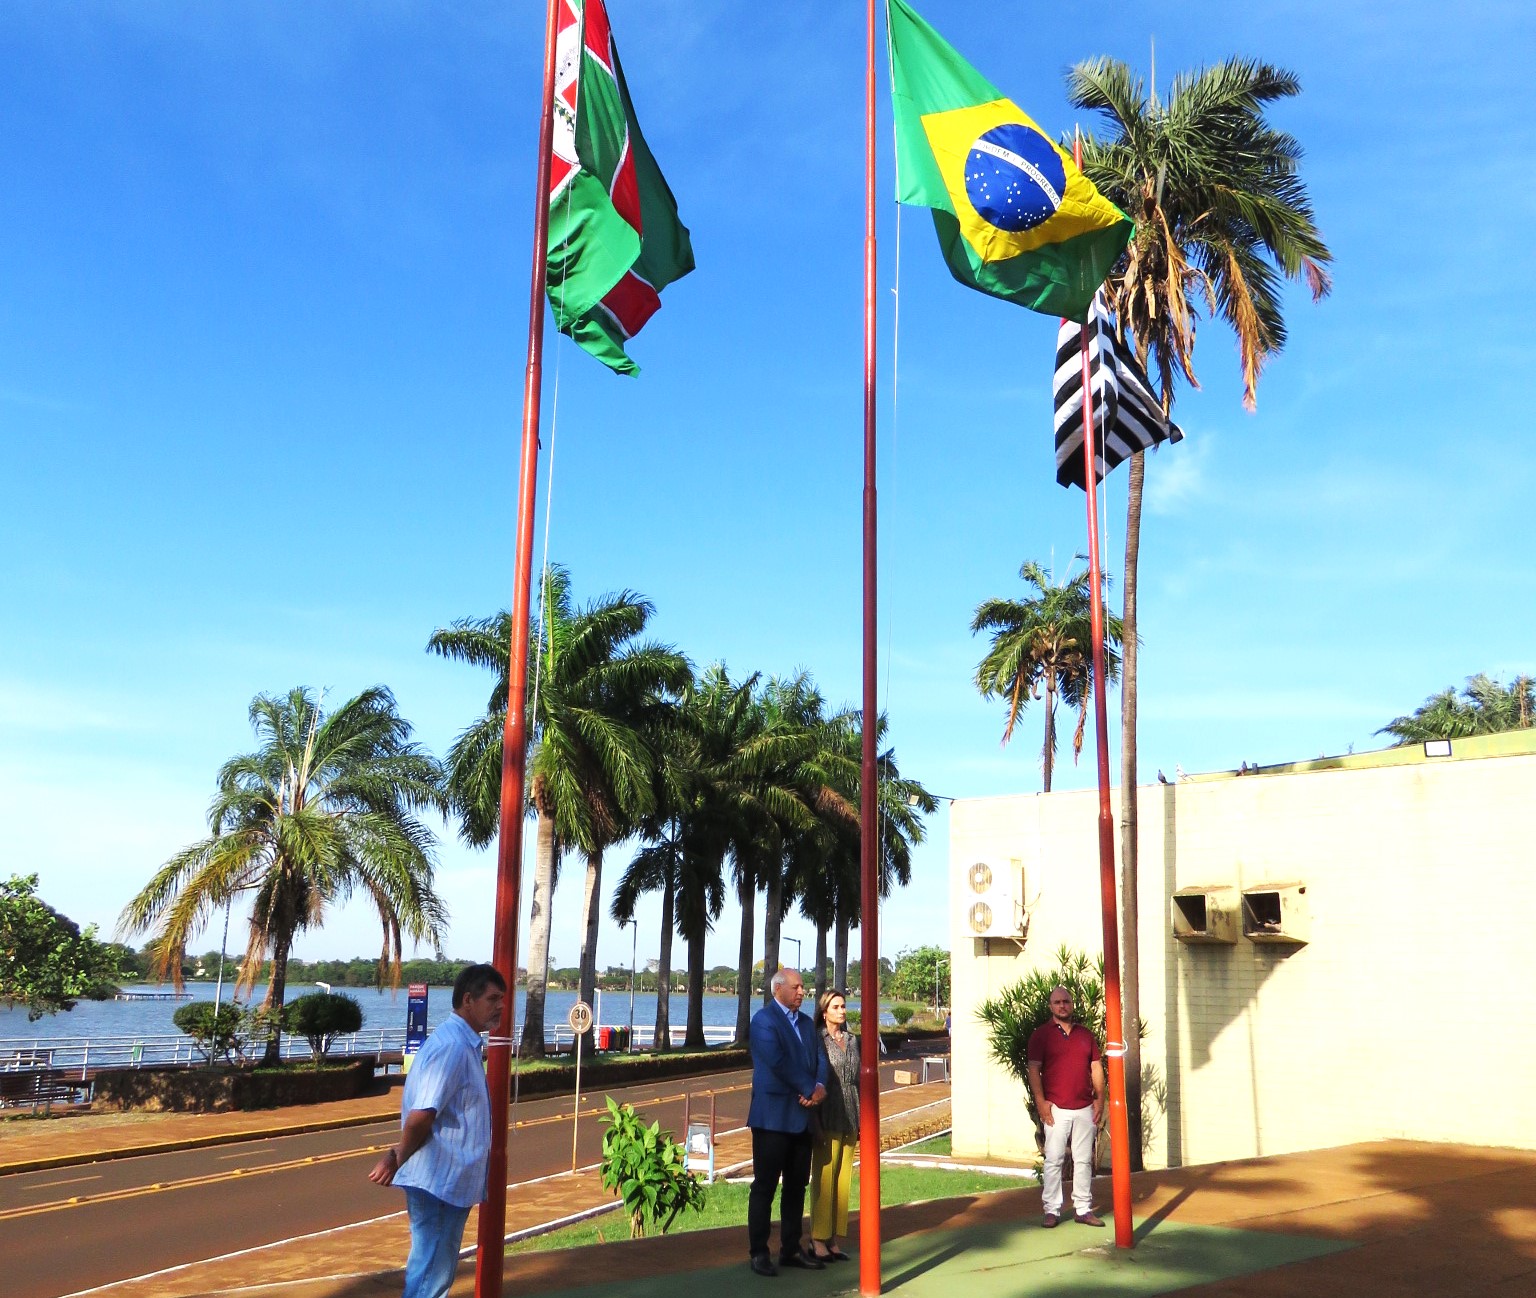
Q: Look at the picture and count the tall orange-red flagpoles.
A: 3